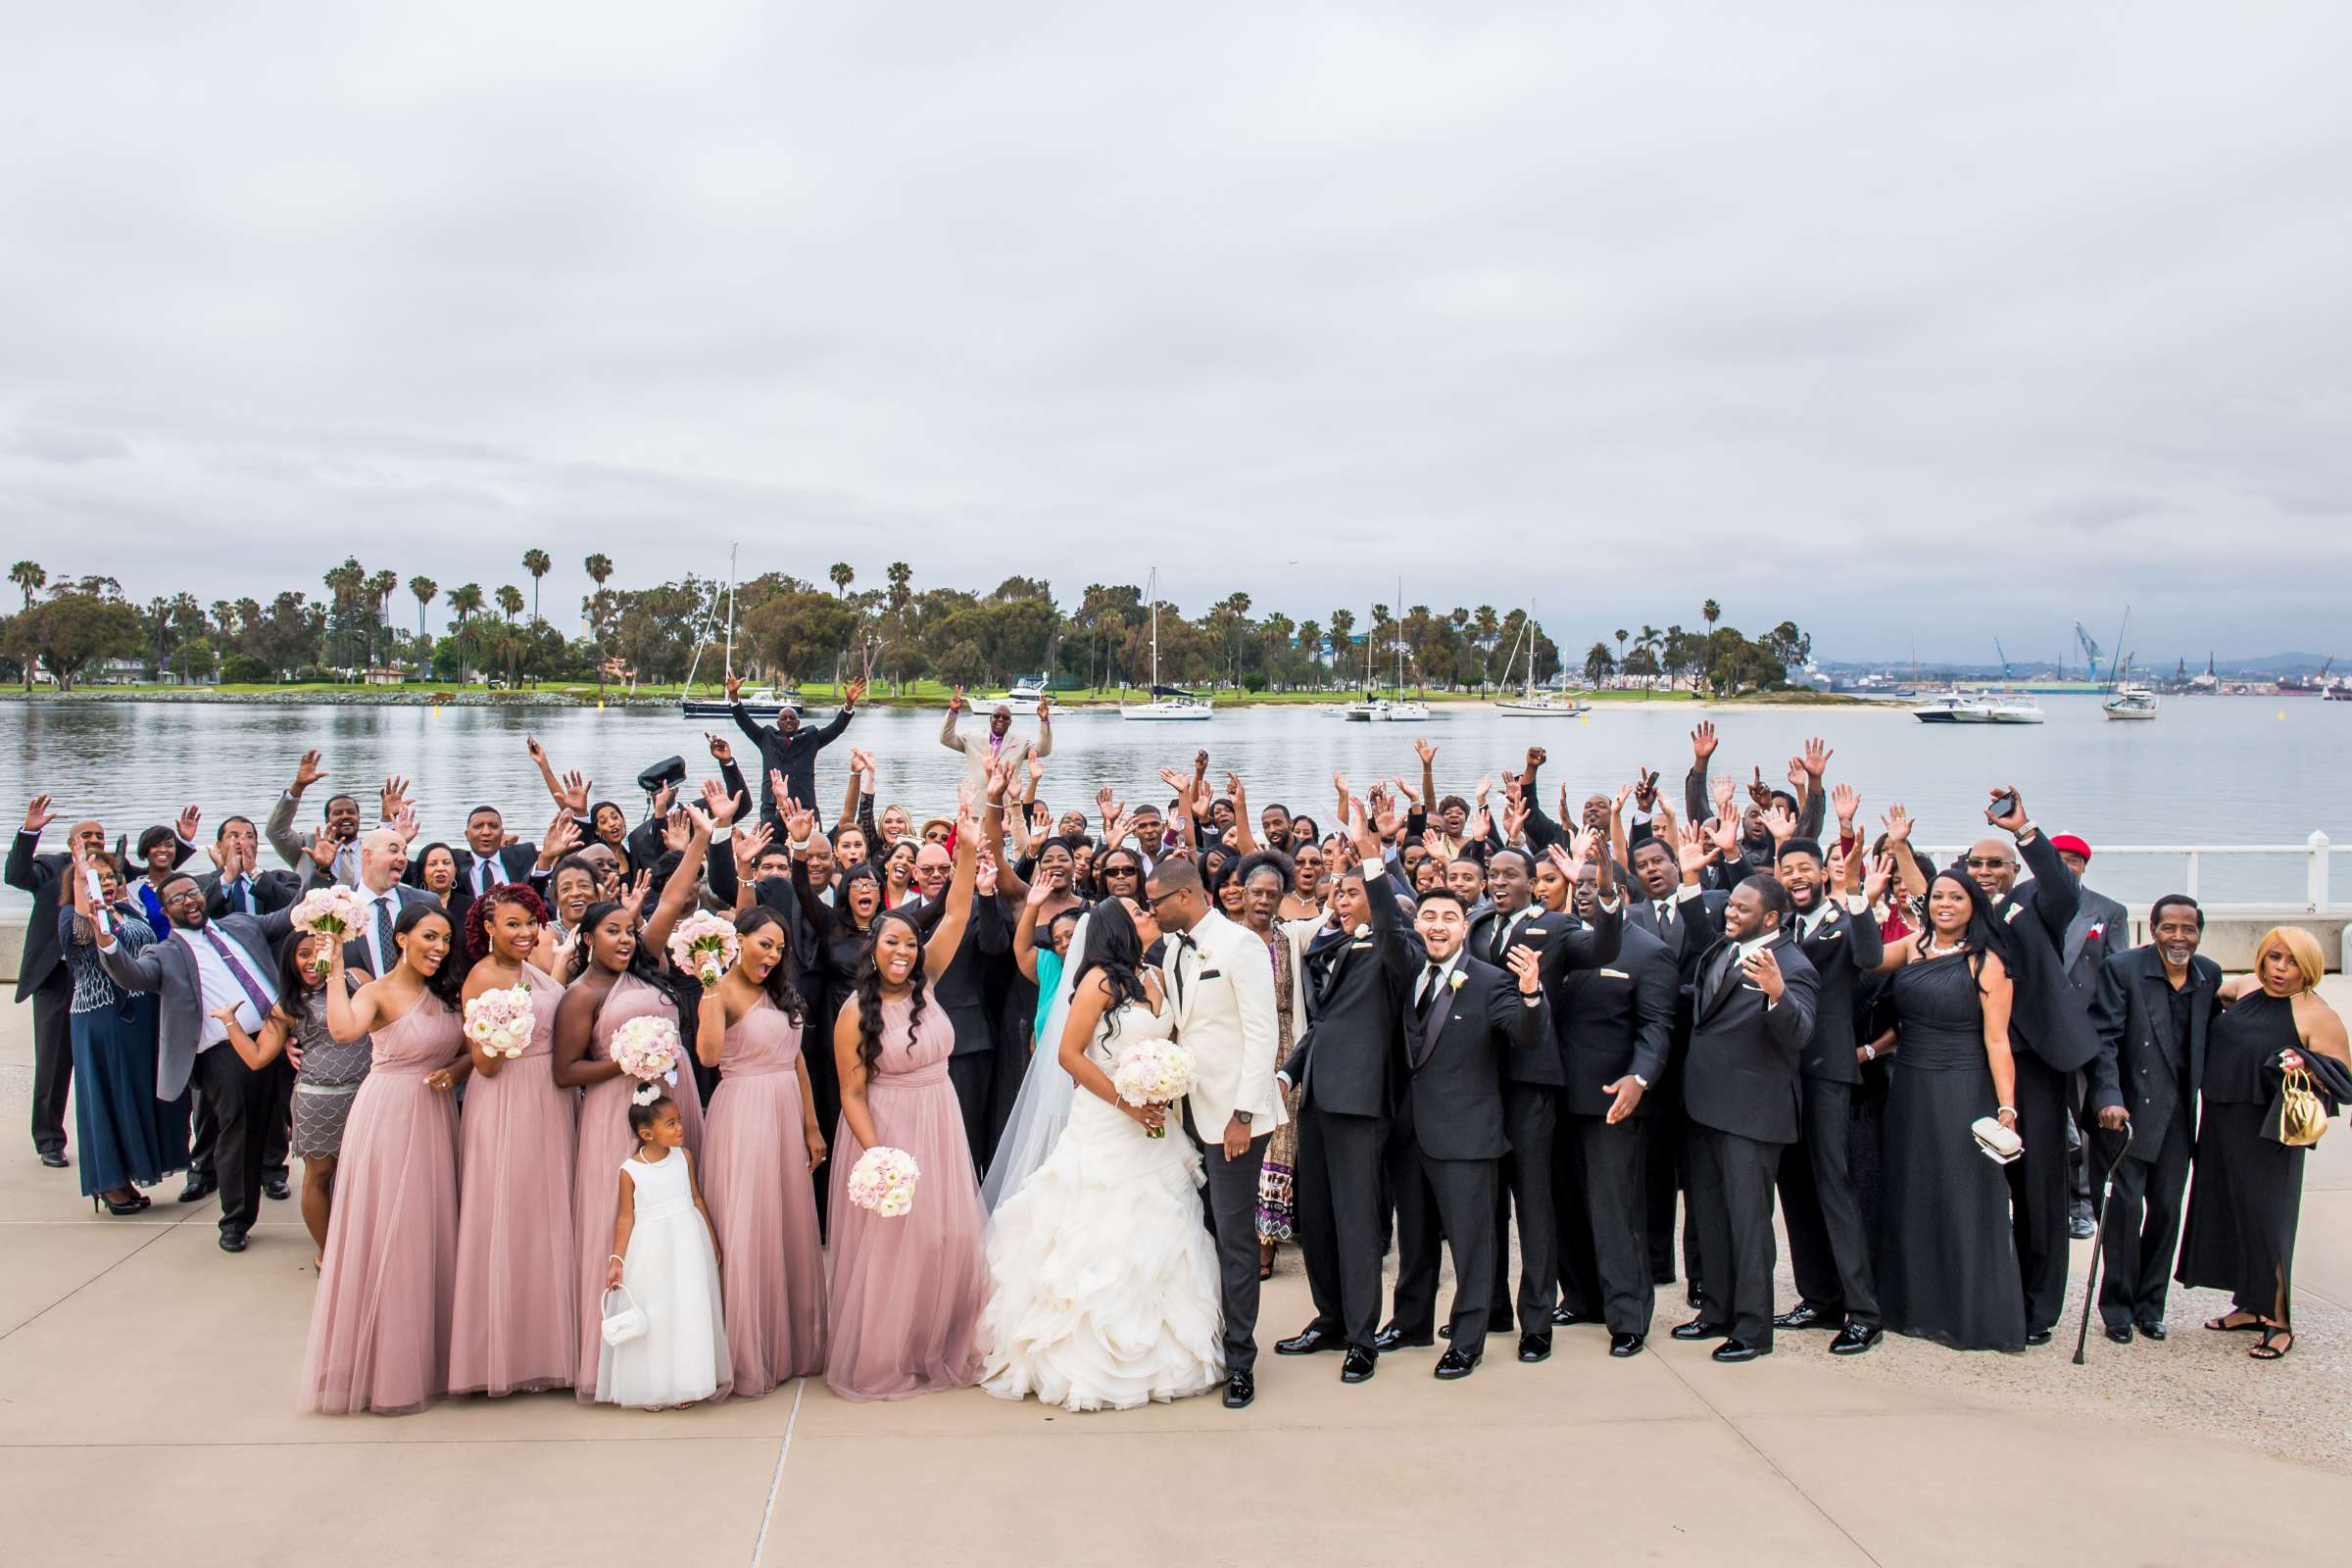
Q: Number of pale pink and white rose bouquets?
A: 6